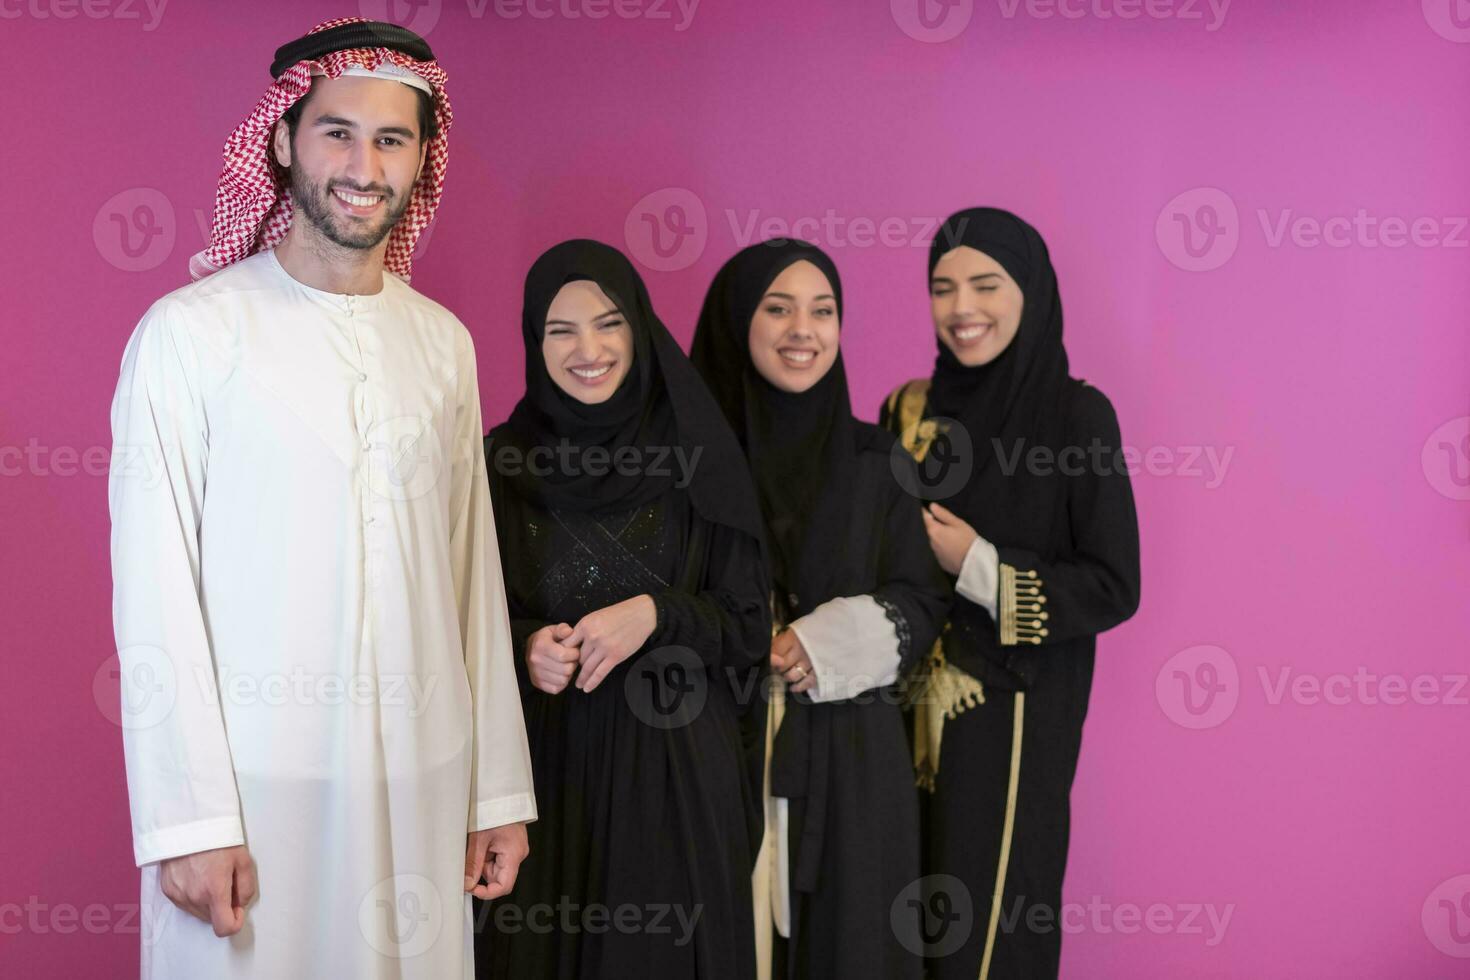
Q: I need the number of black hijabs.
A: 3